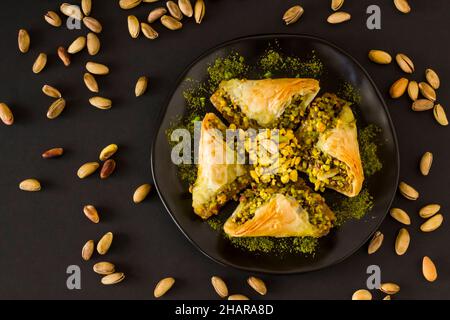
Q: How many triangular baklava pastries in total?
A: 4